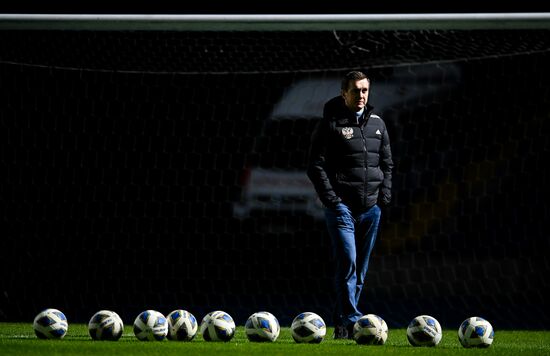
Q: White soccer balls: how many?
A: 10